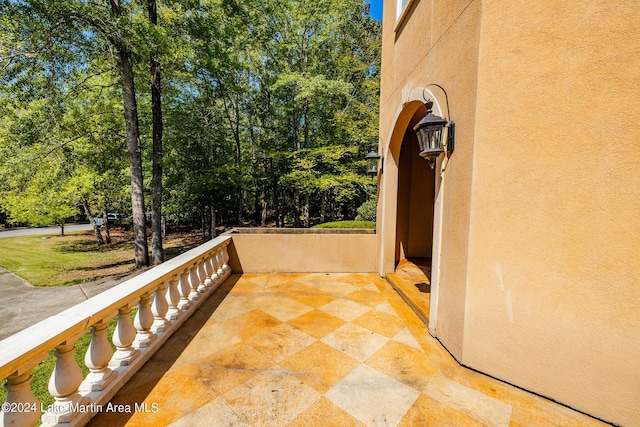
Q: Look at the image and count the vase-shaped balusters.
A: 14